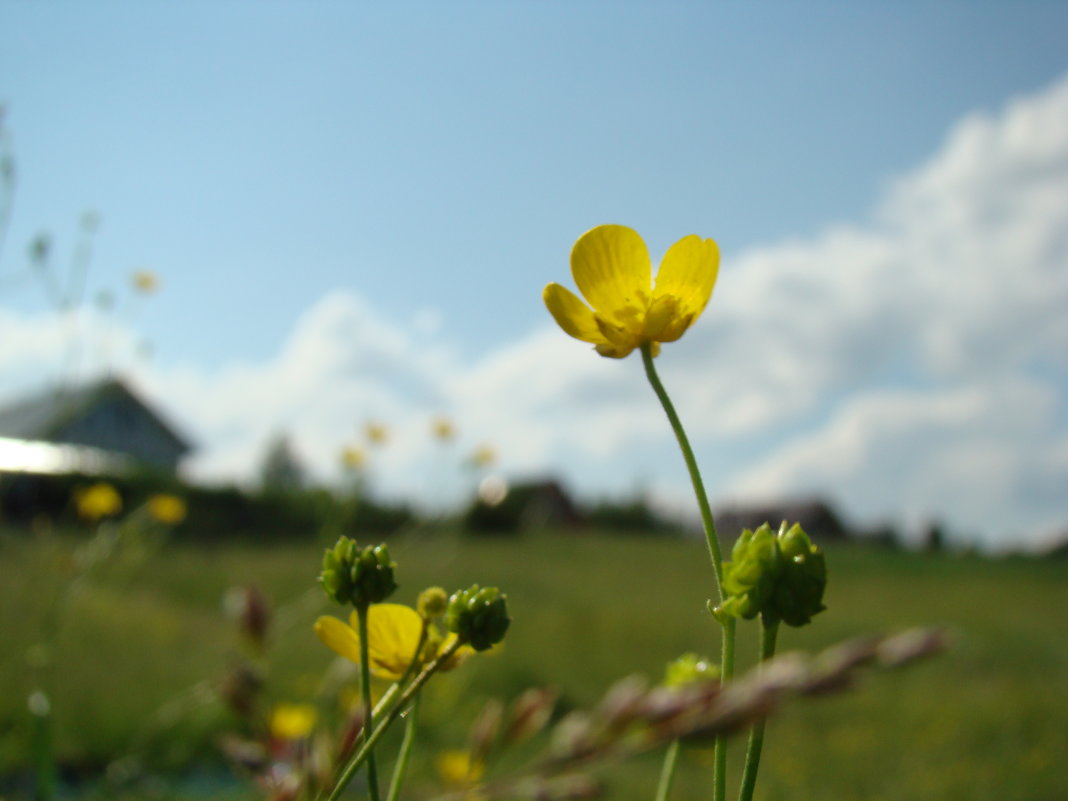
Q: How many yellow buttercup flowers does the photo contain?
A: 11